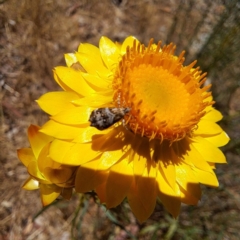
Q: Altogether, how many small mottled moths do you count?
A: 1